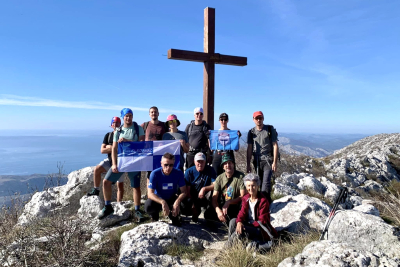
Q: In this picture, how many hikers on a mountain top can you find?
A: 11